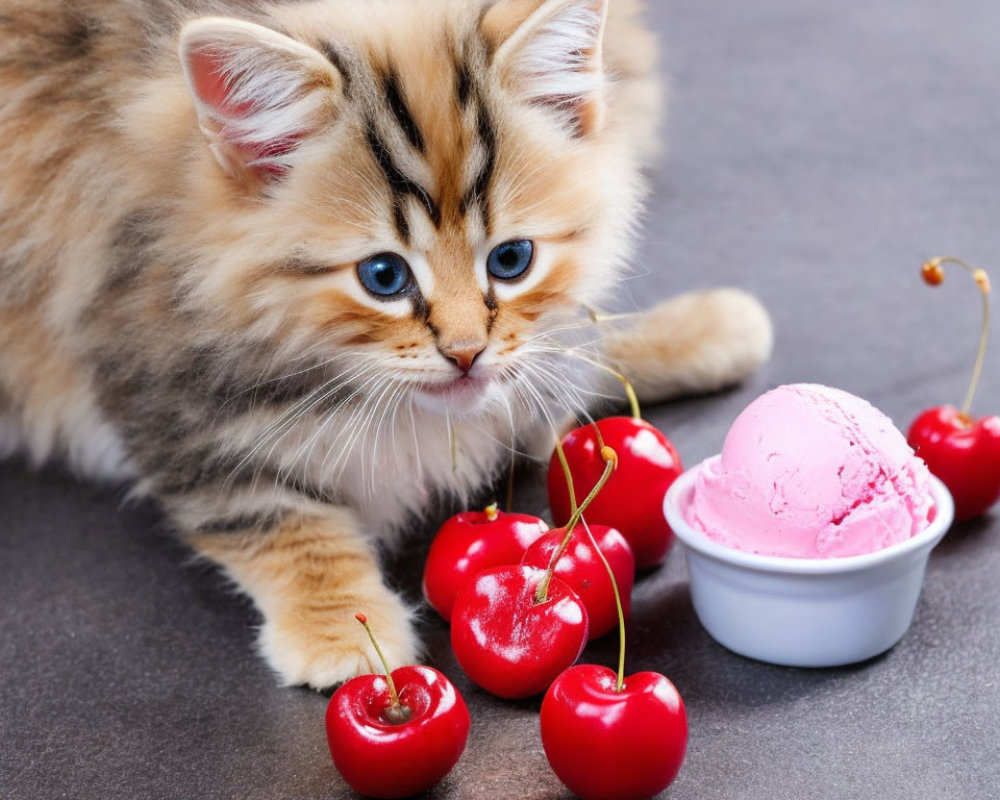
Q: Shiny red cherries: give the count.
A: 7